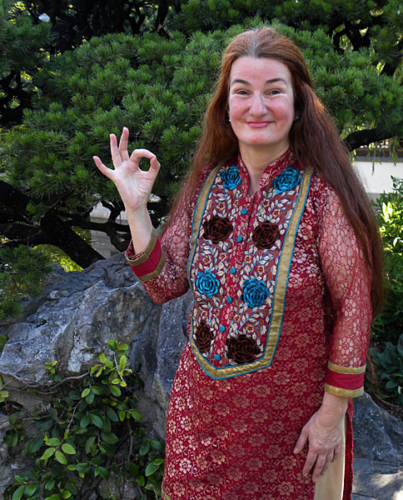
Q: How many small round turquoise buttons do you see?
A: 6